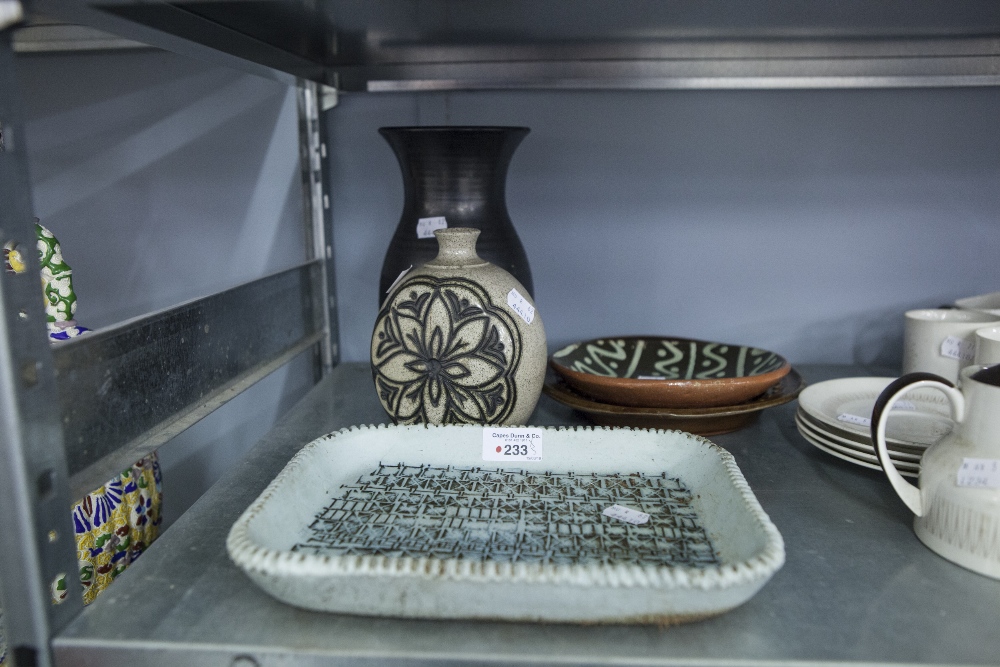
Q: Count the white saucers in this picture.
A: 4